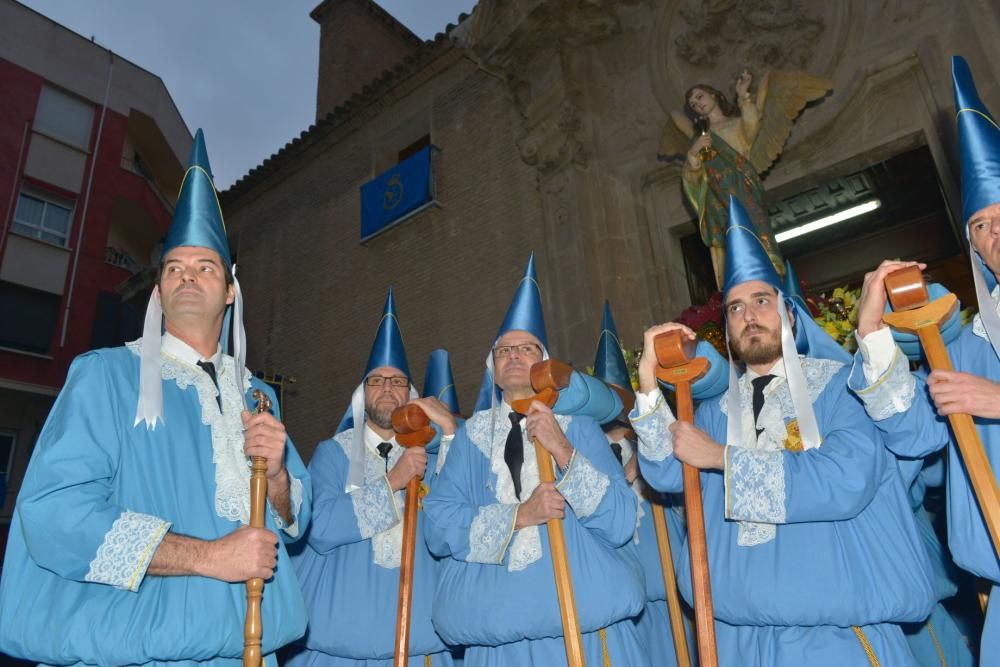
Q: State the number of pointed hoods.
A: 8